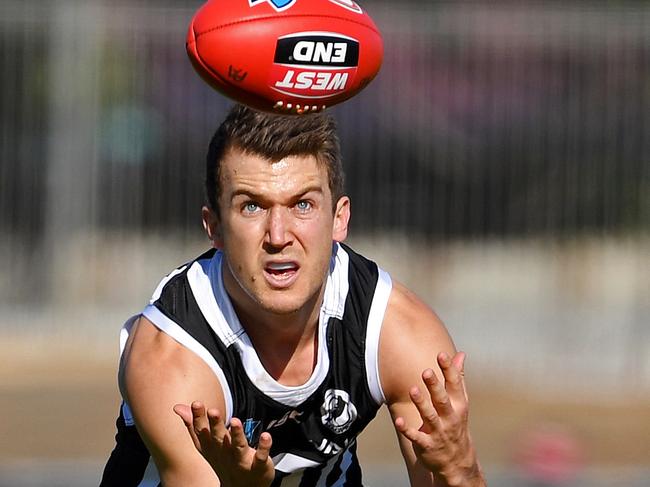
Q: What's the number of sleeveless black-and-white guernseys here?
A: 1